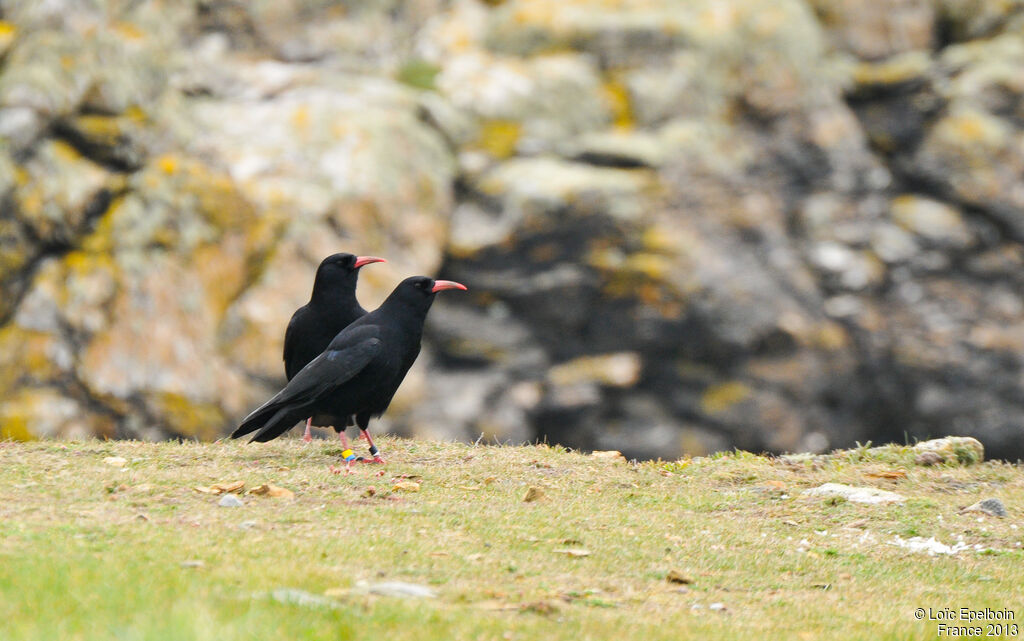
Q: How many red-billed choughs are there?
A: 2